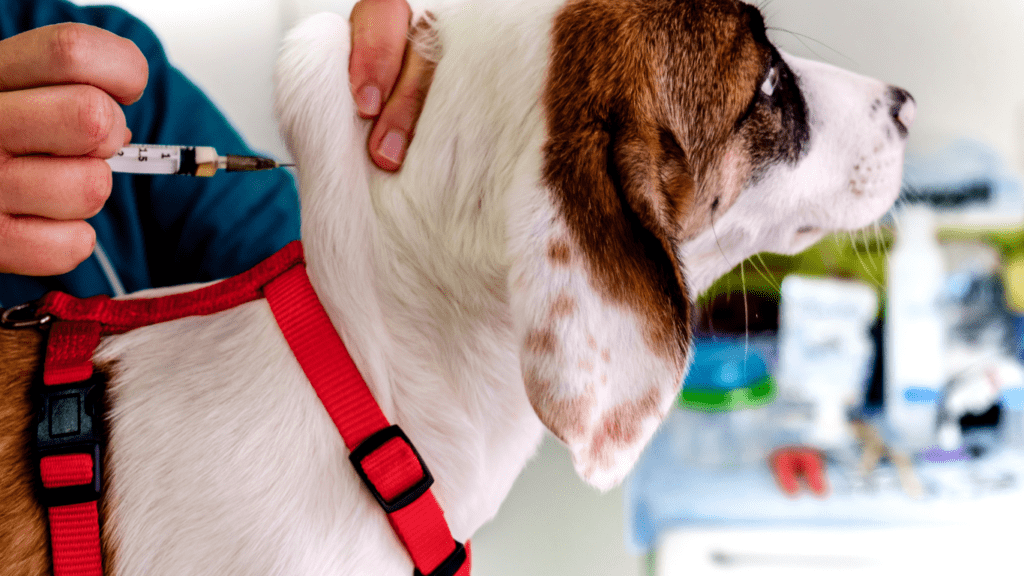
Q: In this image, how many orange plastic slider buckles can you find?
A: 0